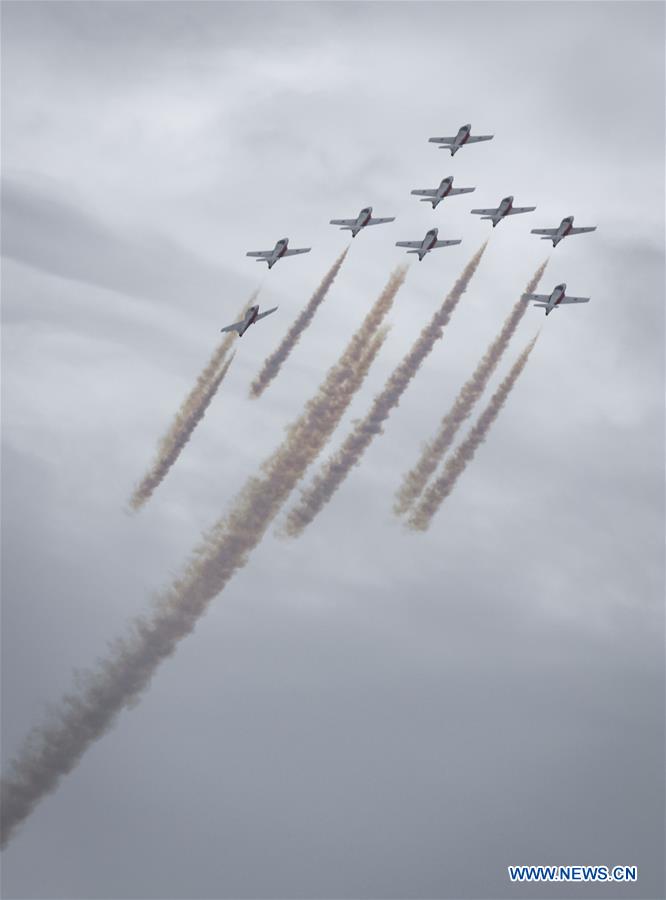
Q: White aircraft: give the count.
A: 9